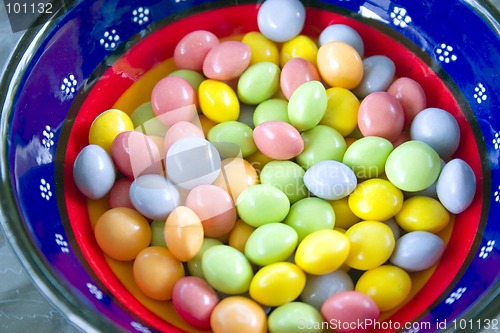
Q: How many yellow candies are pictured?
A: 12